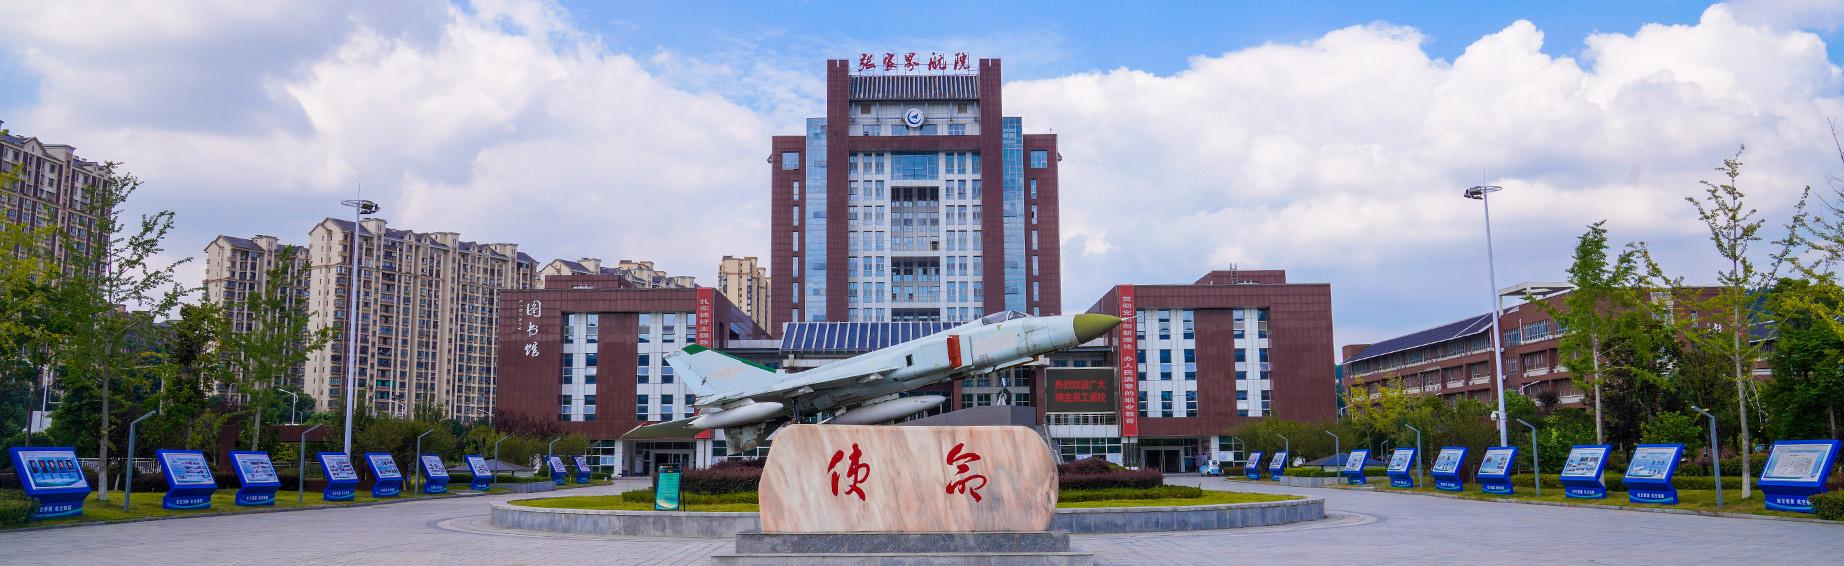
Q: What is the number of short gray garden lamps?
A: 13